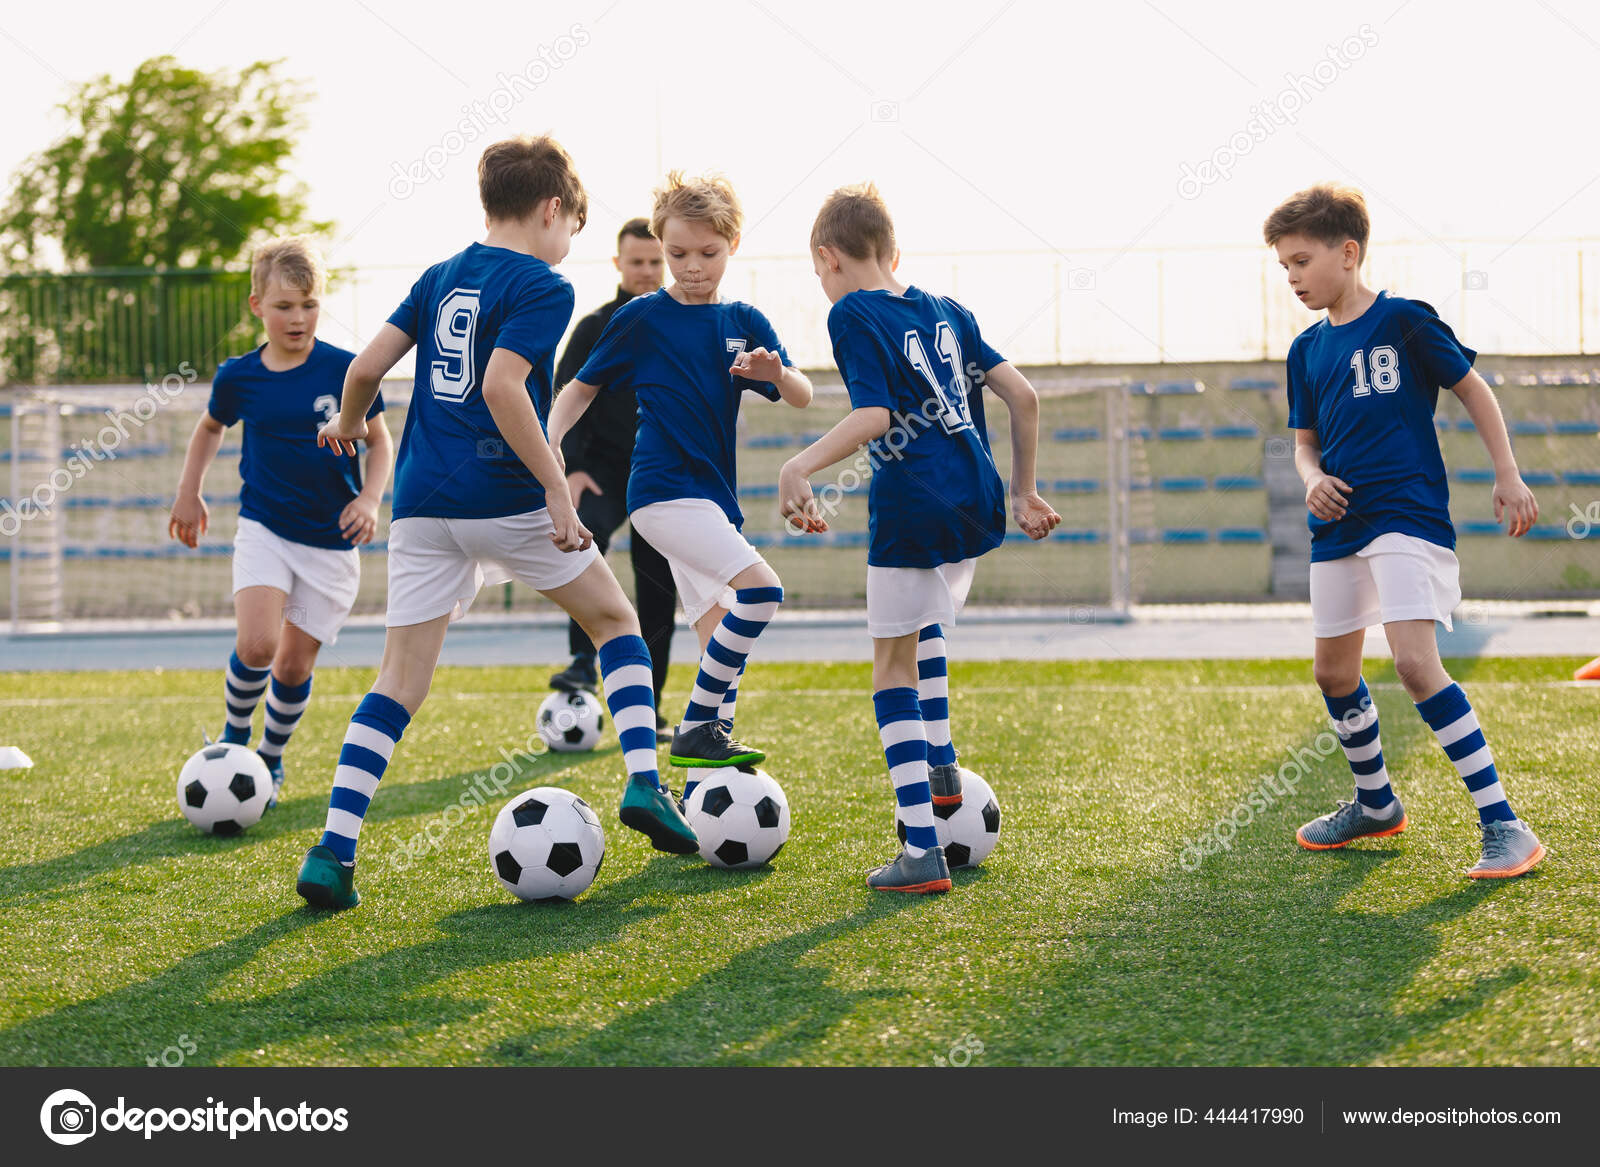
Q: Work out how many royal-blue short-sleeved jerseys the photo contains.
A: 5